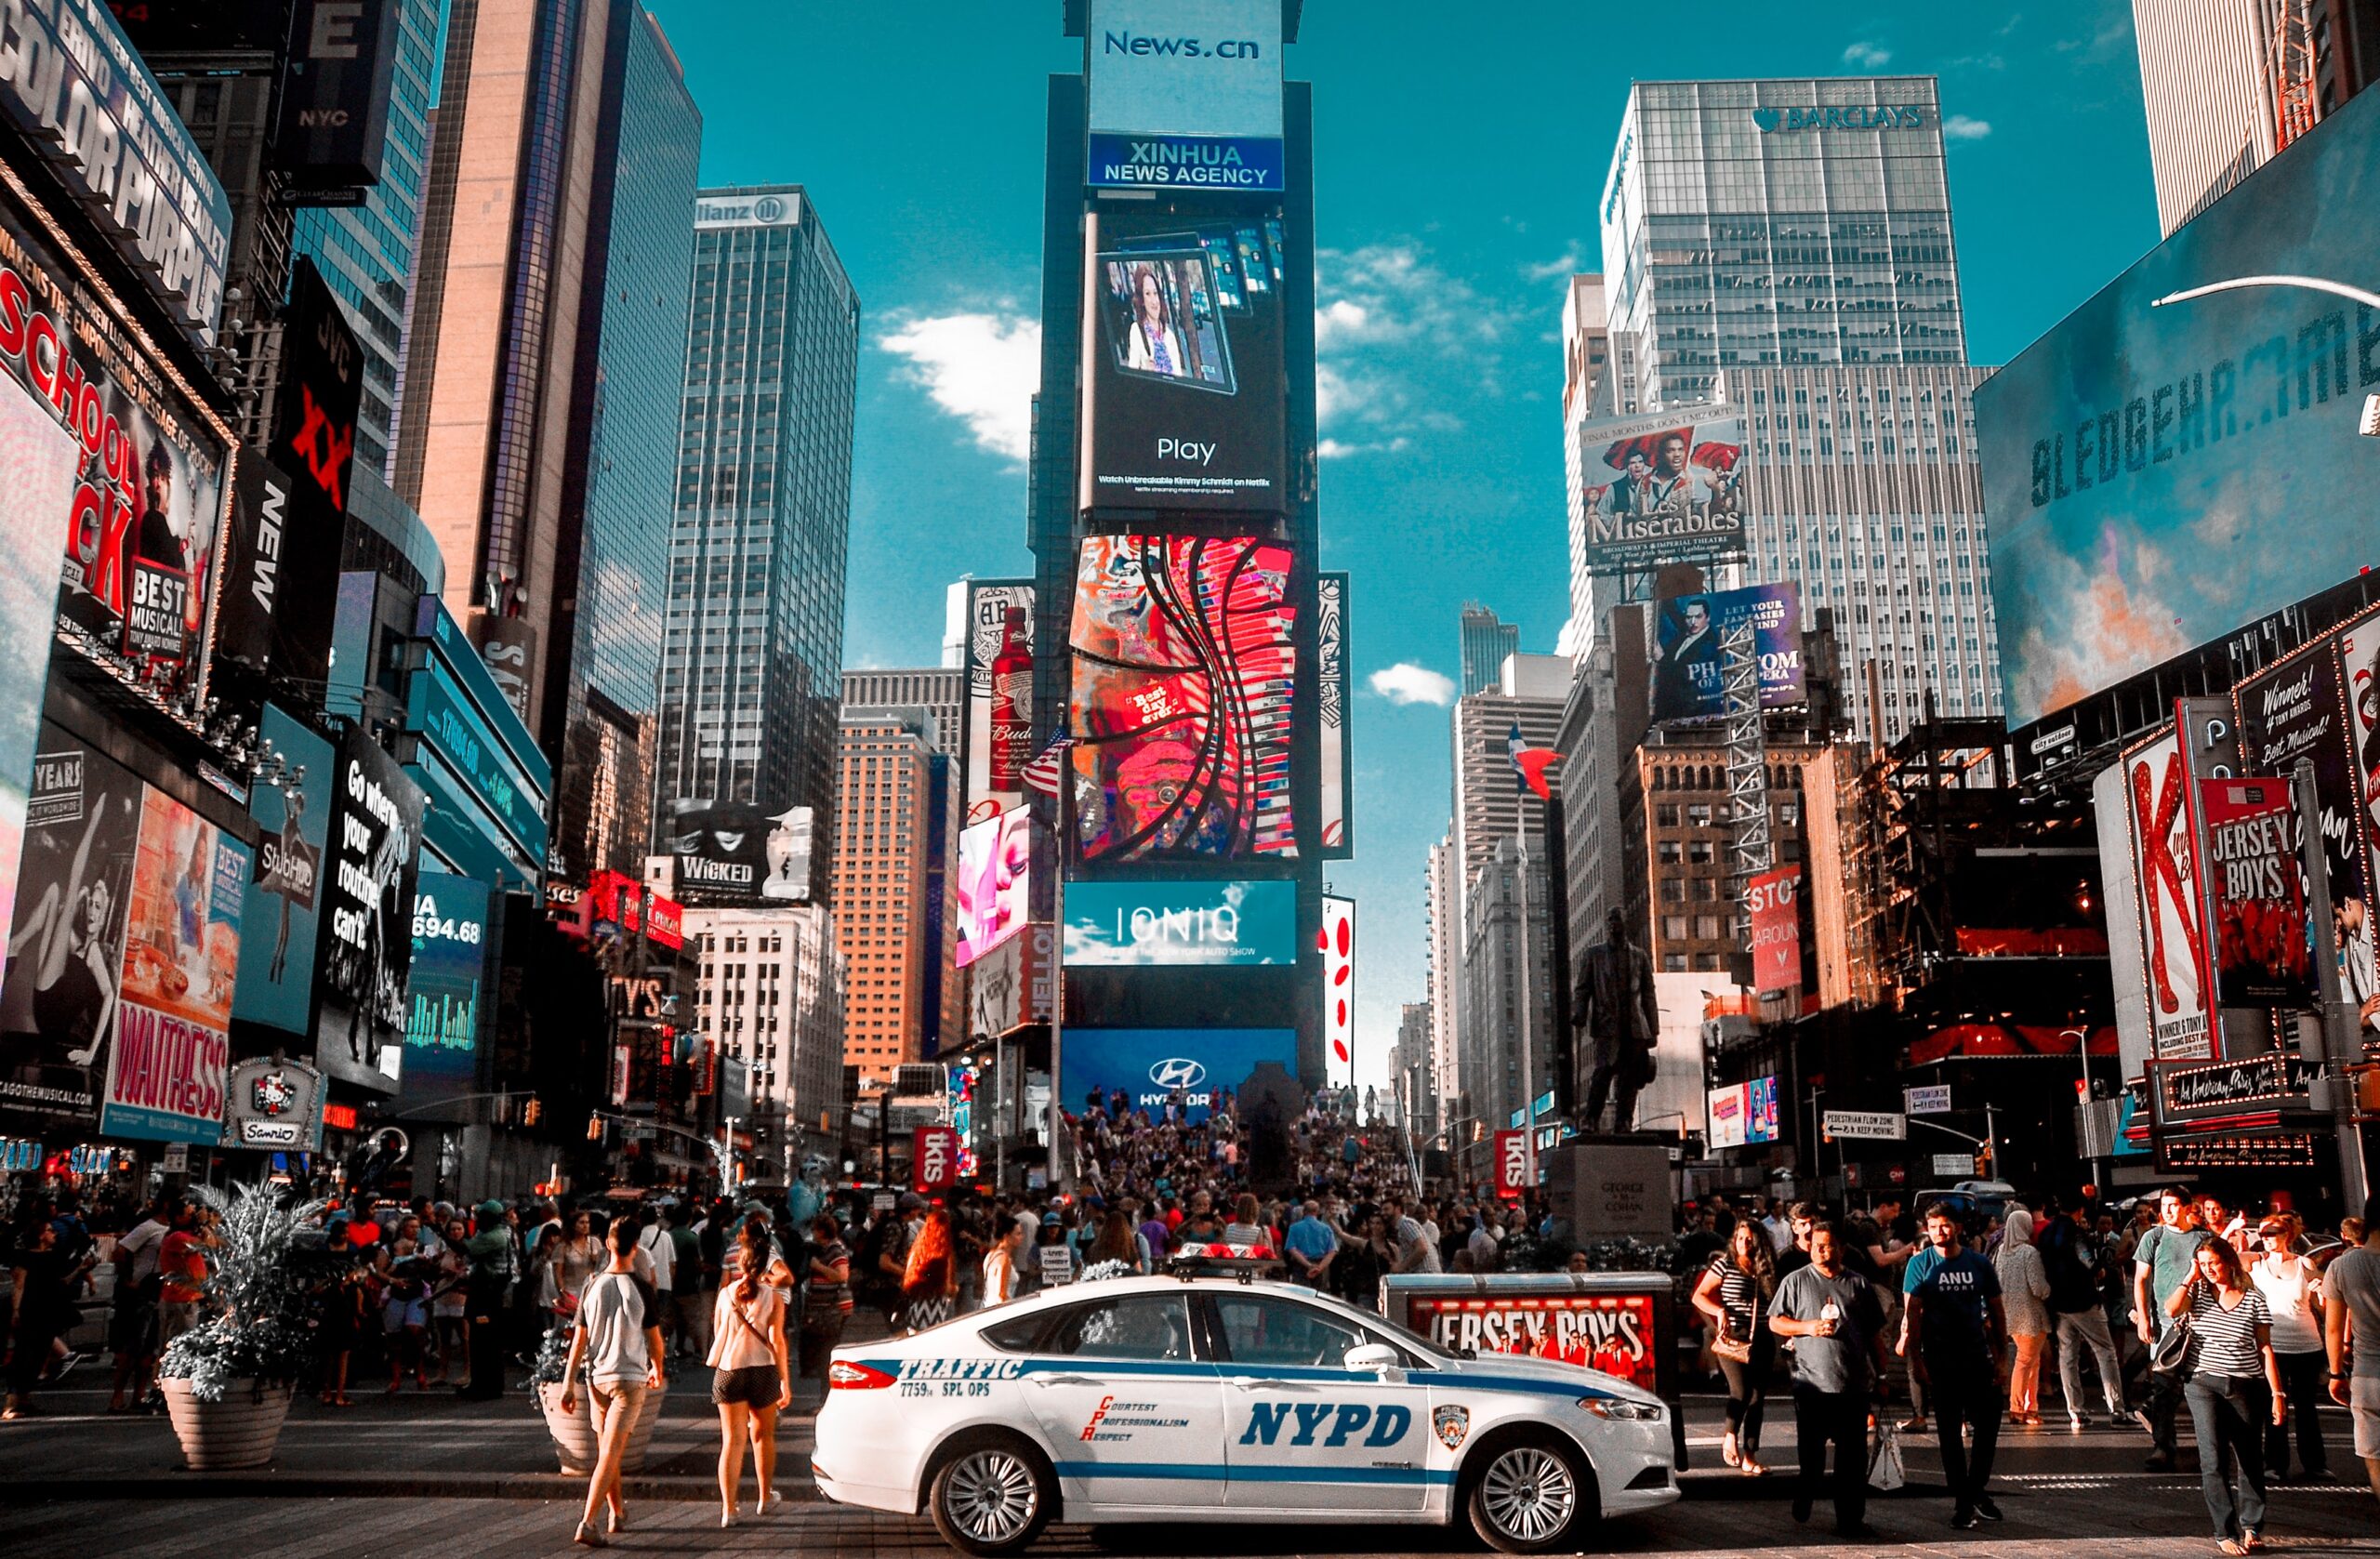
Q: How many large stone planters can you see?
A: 2